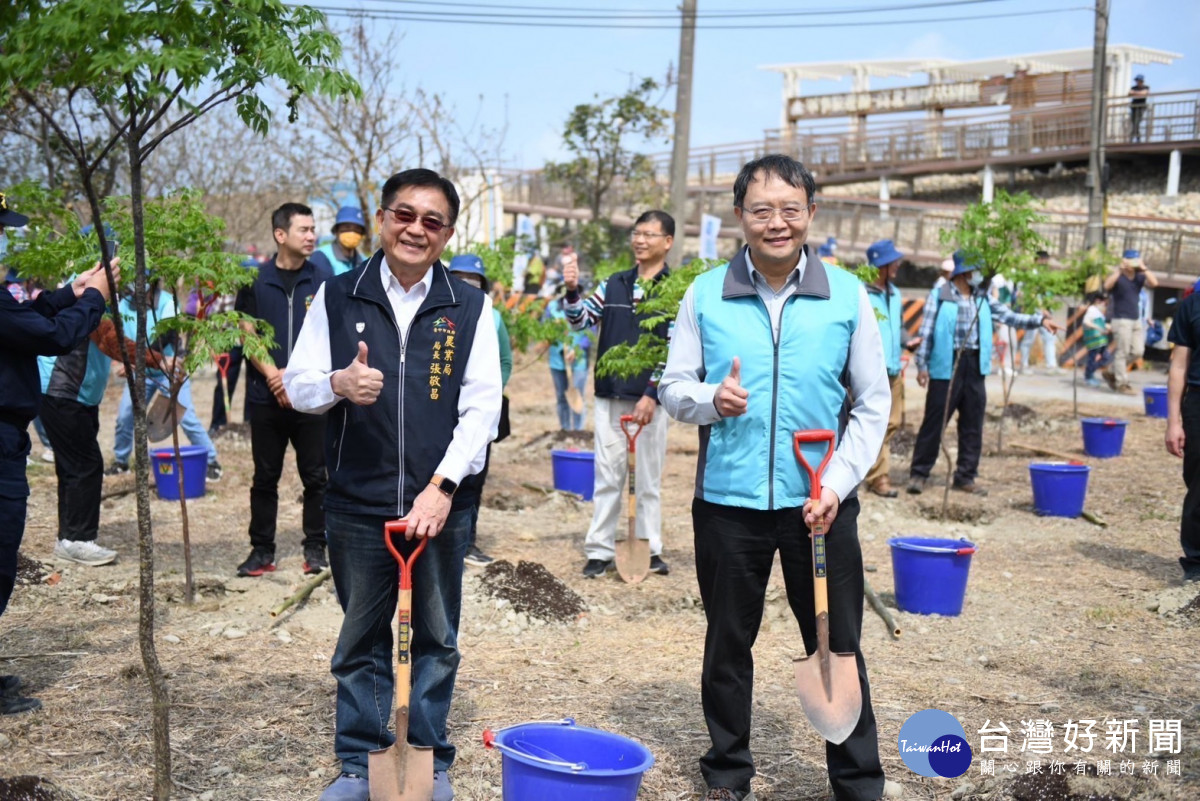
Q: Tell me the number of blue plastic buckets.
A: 7